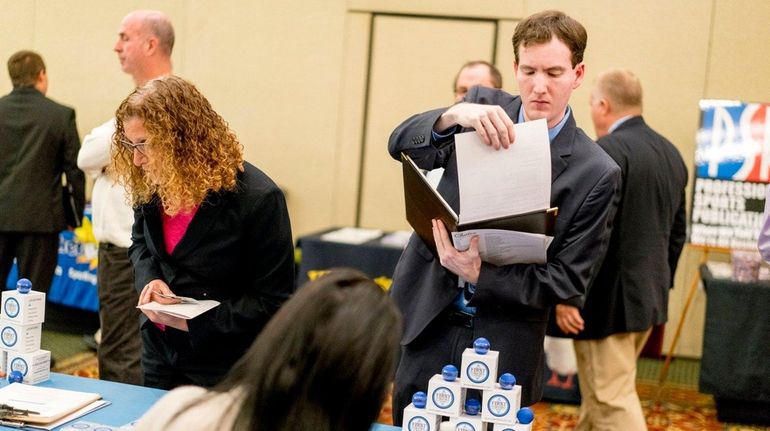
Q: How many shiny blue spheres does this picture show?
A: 8